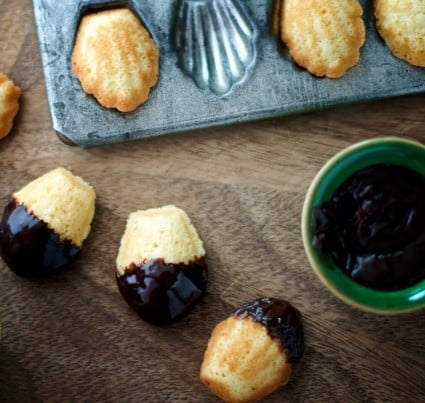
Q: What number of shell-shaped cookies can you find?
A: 7